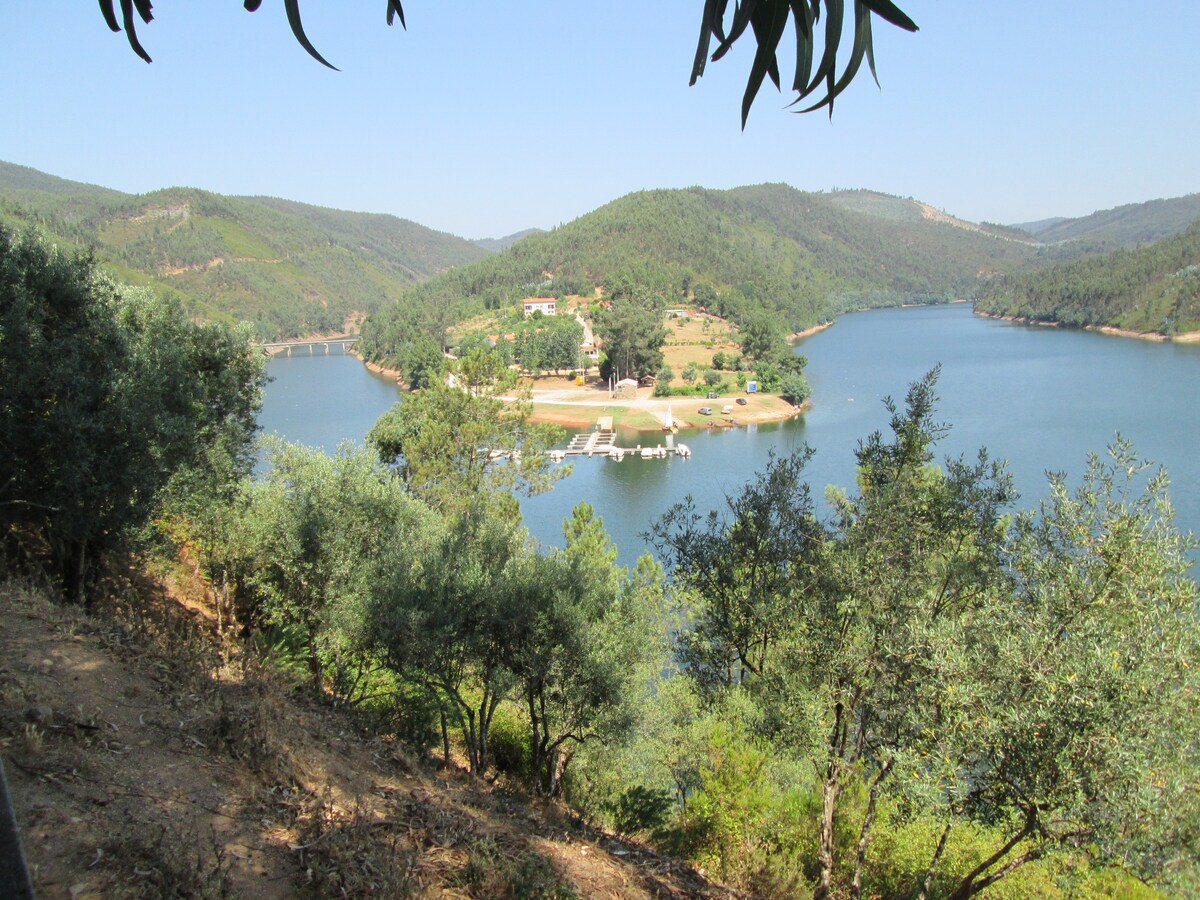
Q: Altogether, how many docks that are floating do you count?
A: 1